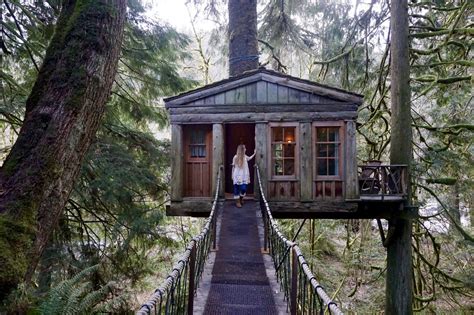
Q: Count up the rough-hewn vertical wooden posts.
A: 5